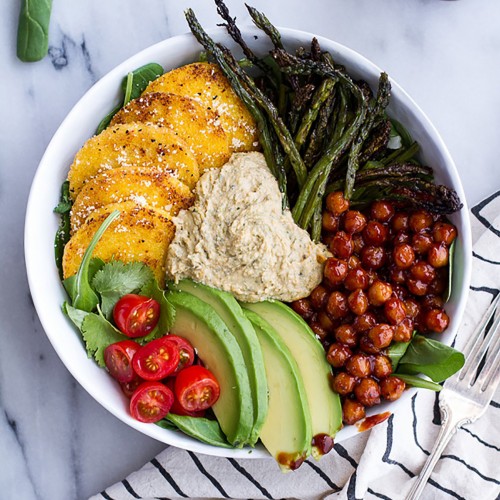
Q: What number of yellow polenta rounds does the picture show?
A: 5